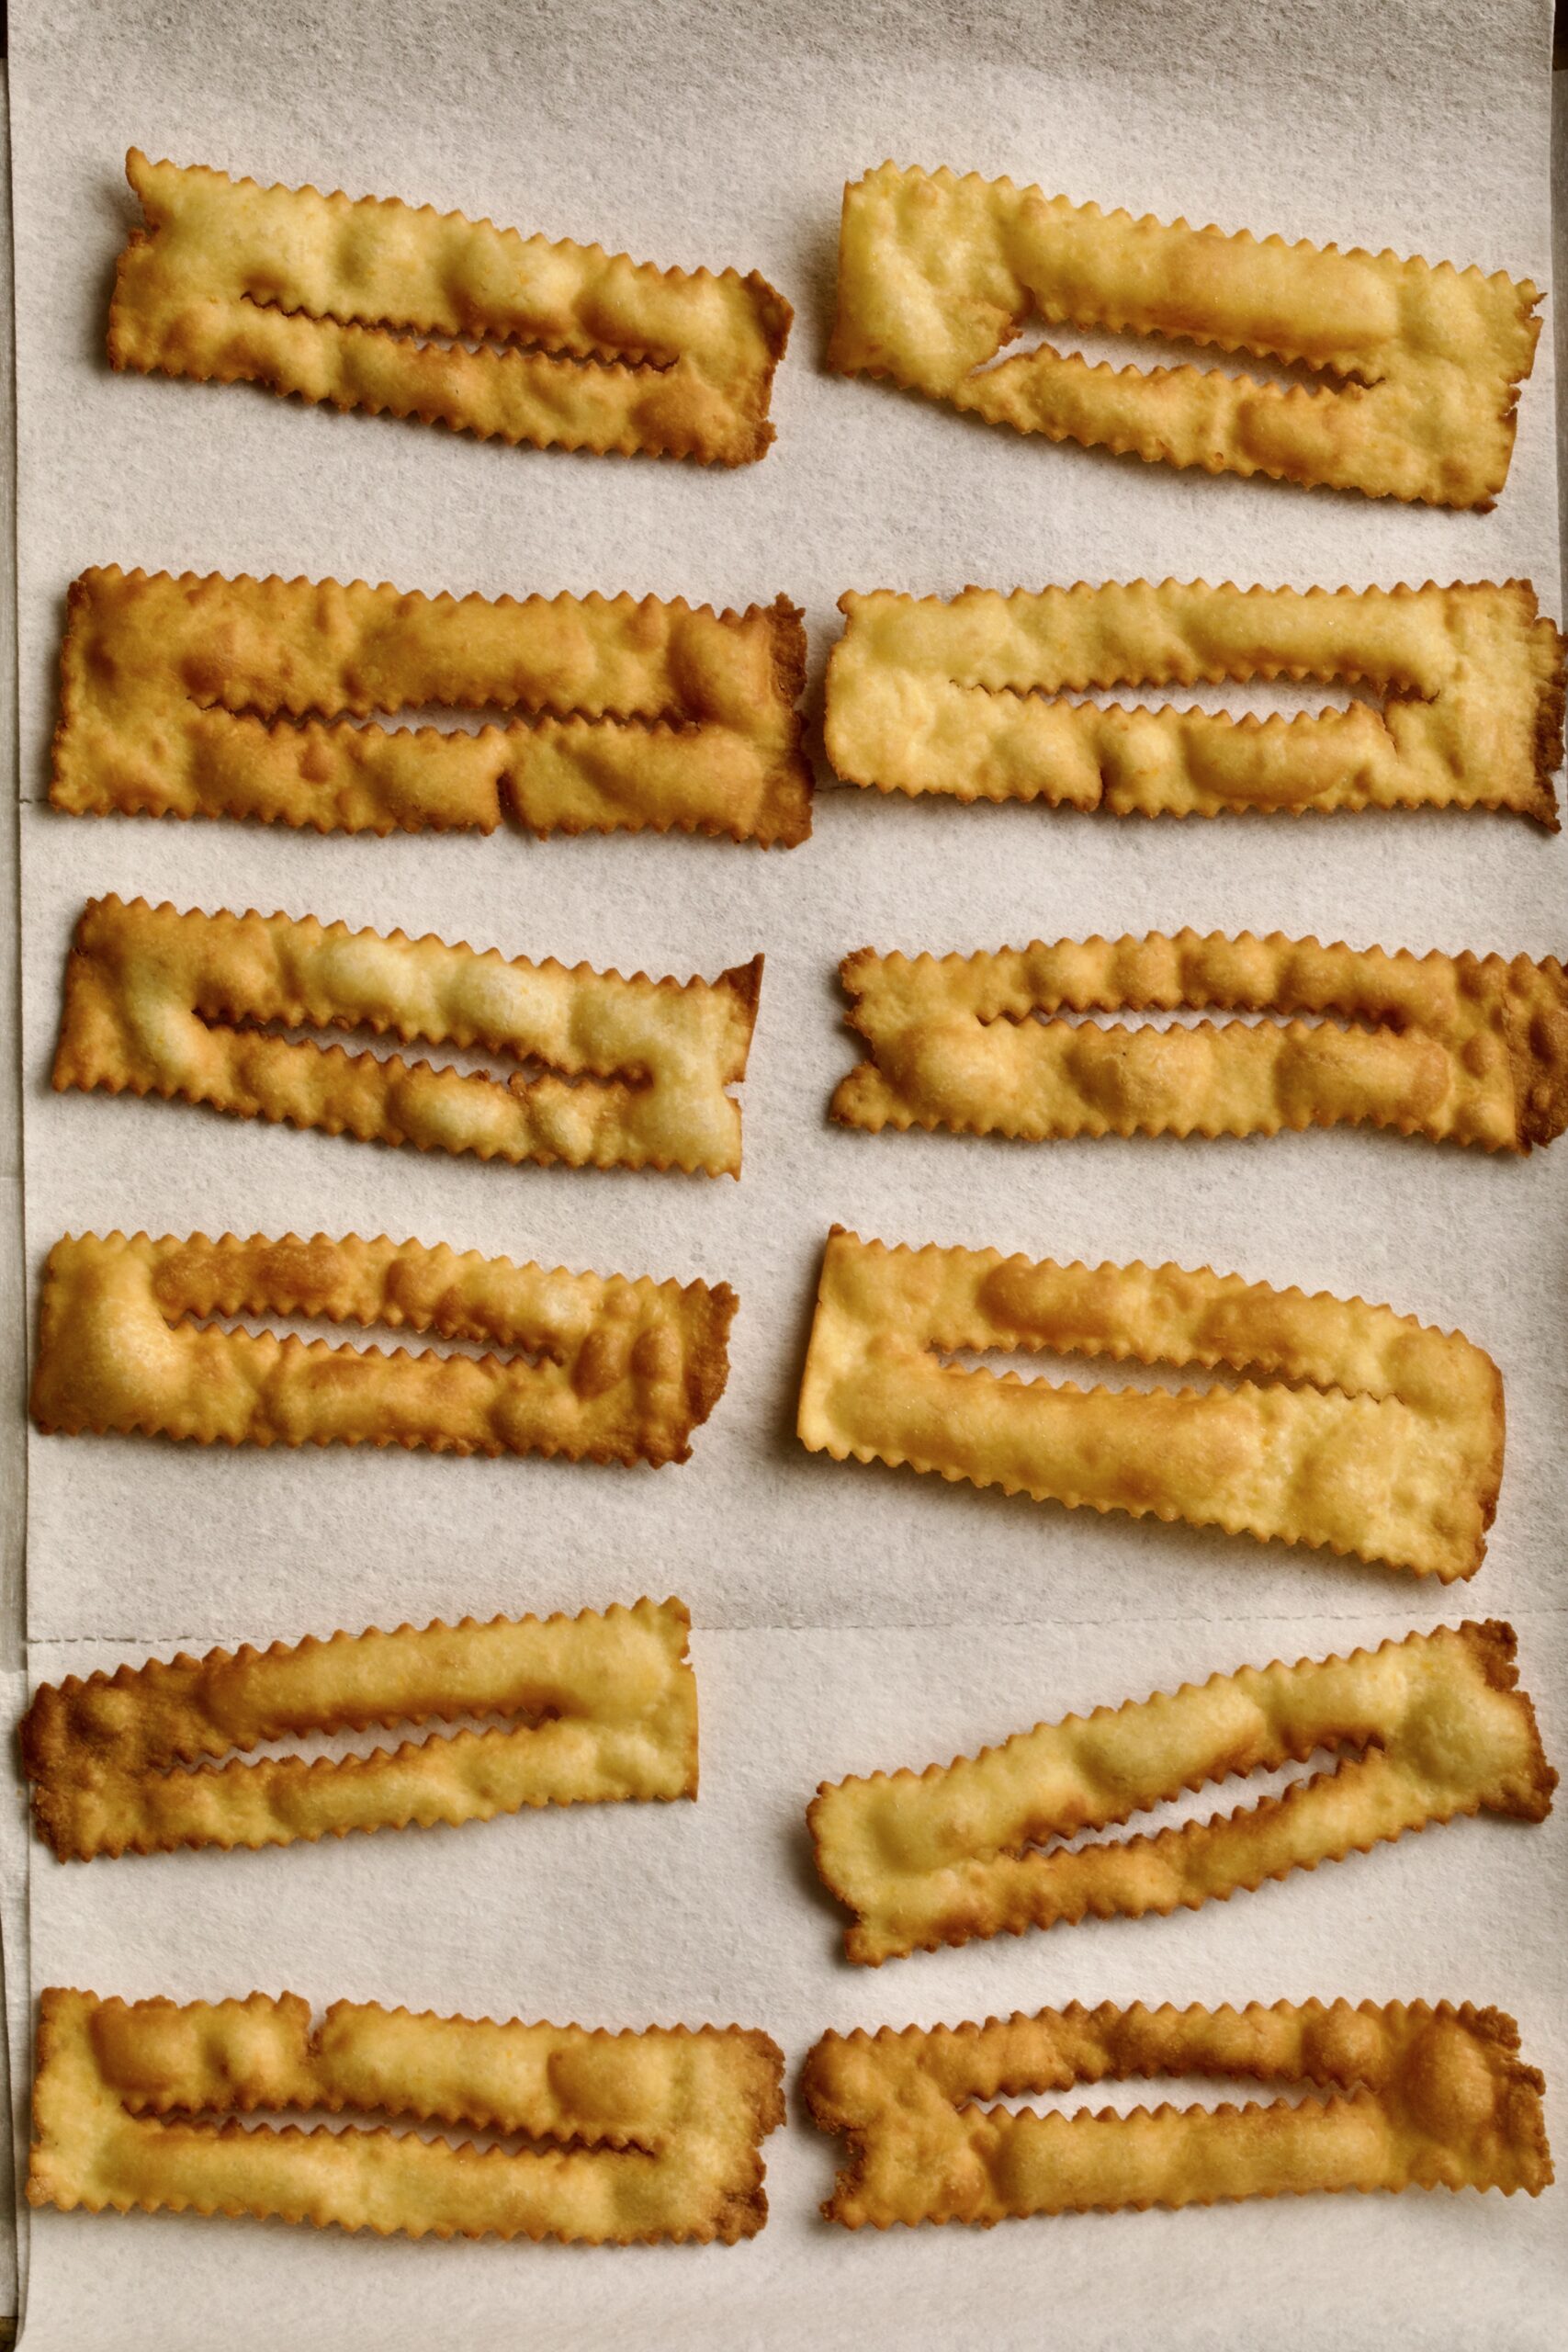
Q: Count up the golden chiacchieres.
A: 12